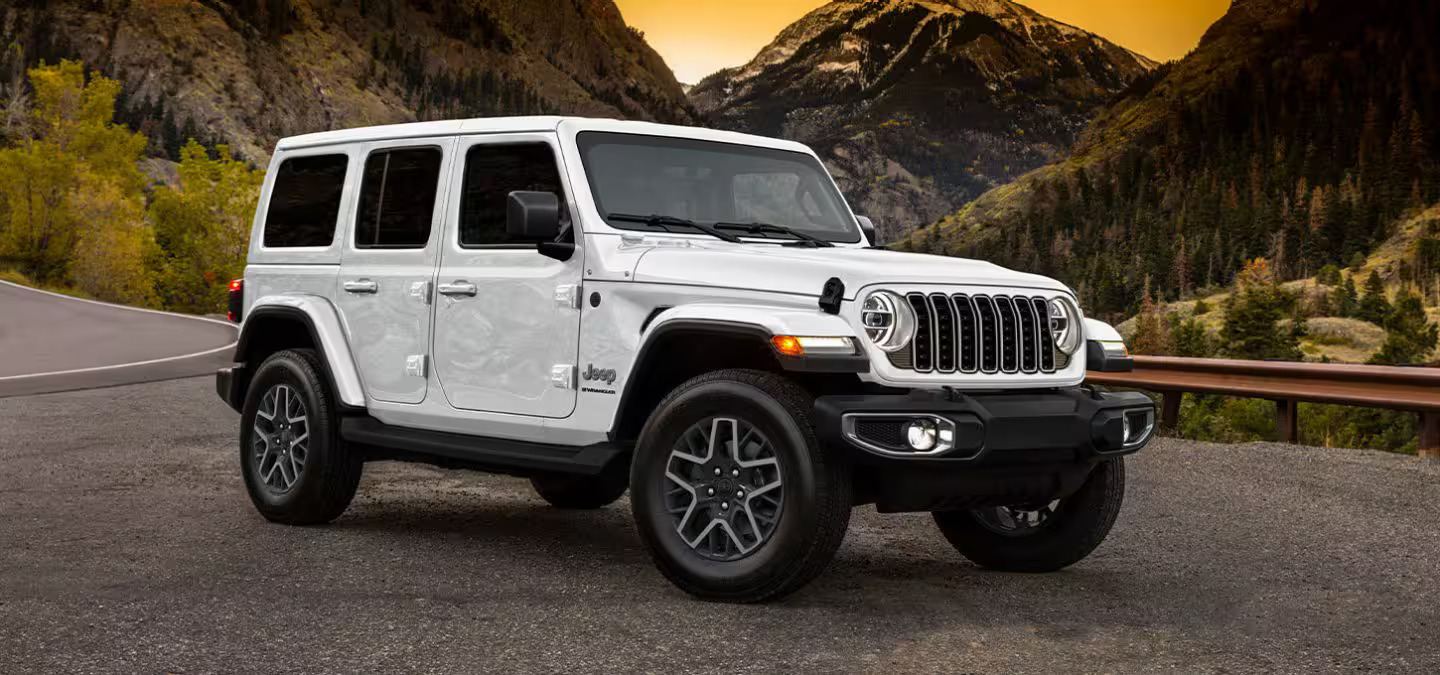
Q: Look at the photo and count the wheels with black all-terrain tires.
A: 4